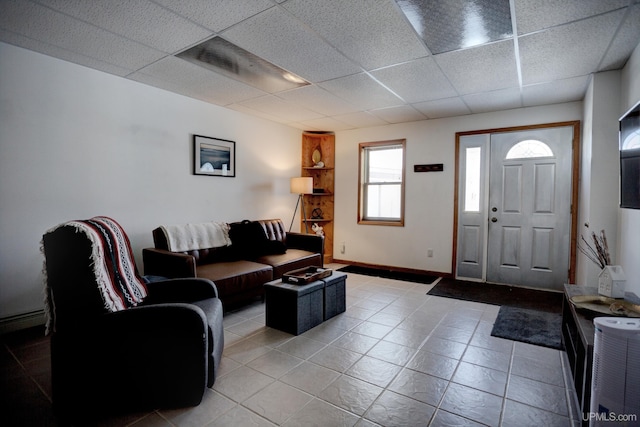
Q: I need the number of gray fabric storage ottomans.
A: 2